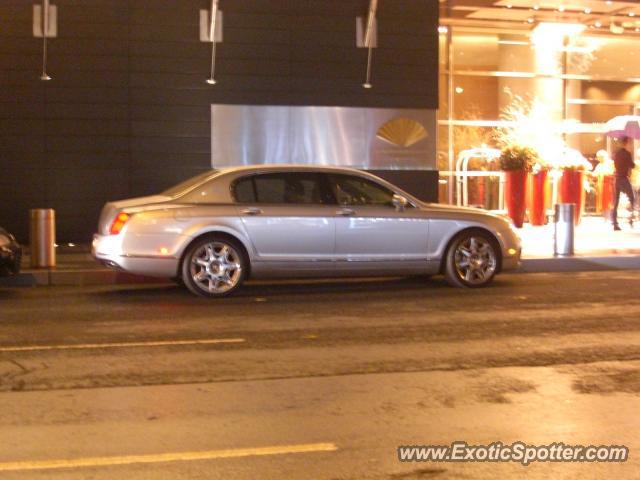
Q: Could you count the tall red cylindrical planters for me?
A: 4